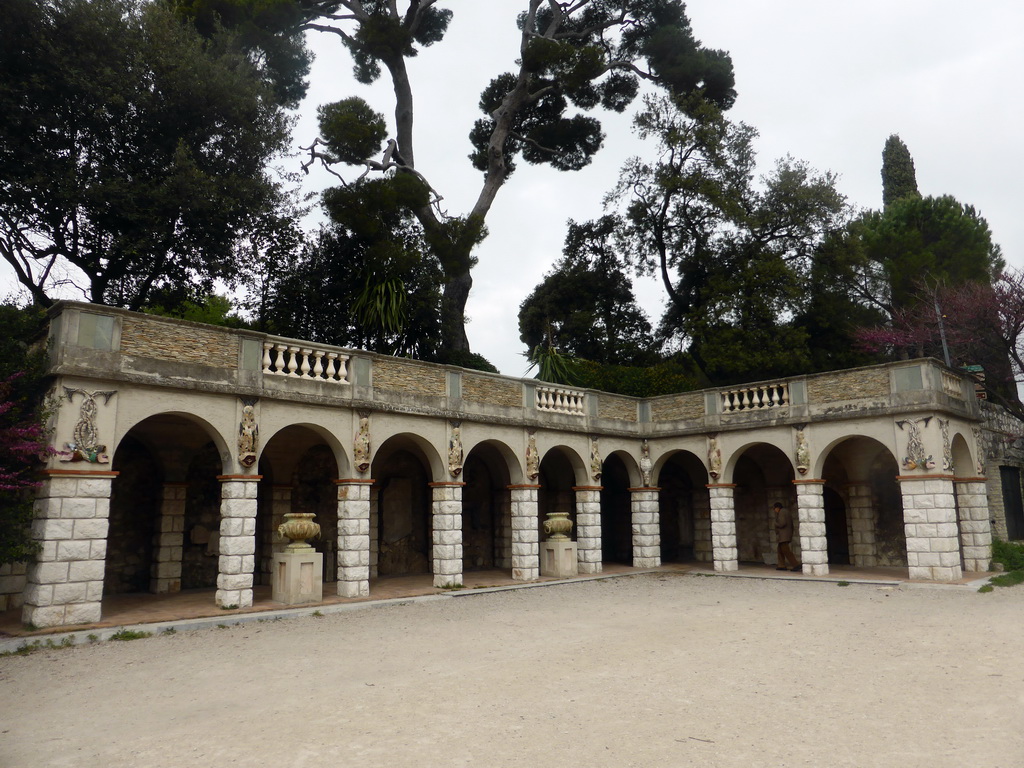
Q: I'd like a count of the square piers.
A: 11